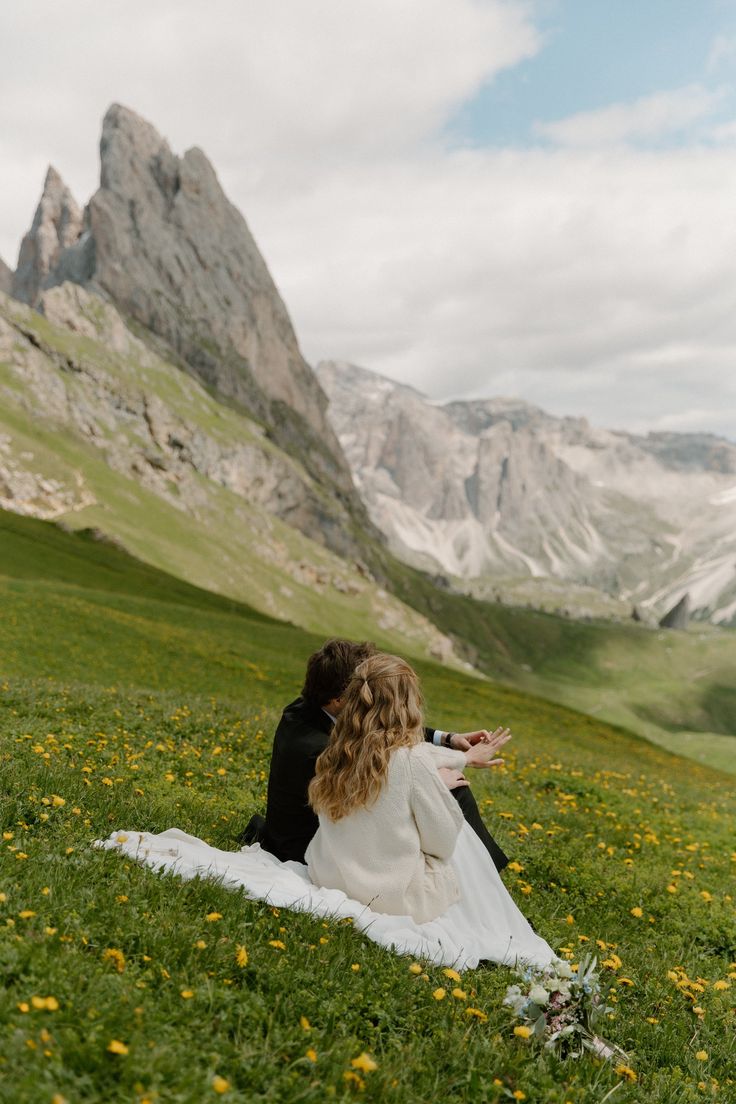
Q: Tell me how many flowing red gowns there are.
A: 0